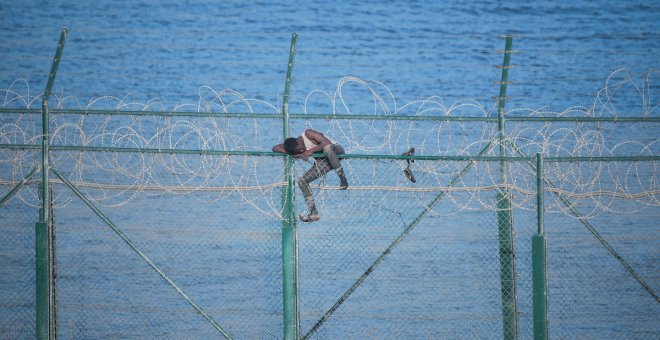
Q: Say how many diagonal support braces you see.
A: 4